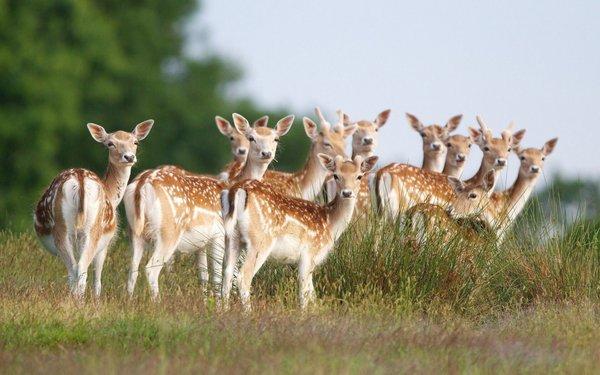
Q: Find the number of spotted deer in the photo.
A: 11